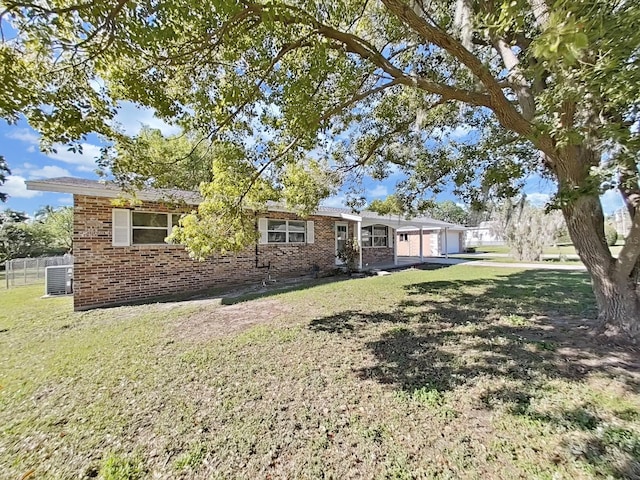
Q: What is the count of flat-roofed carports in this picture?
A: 1